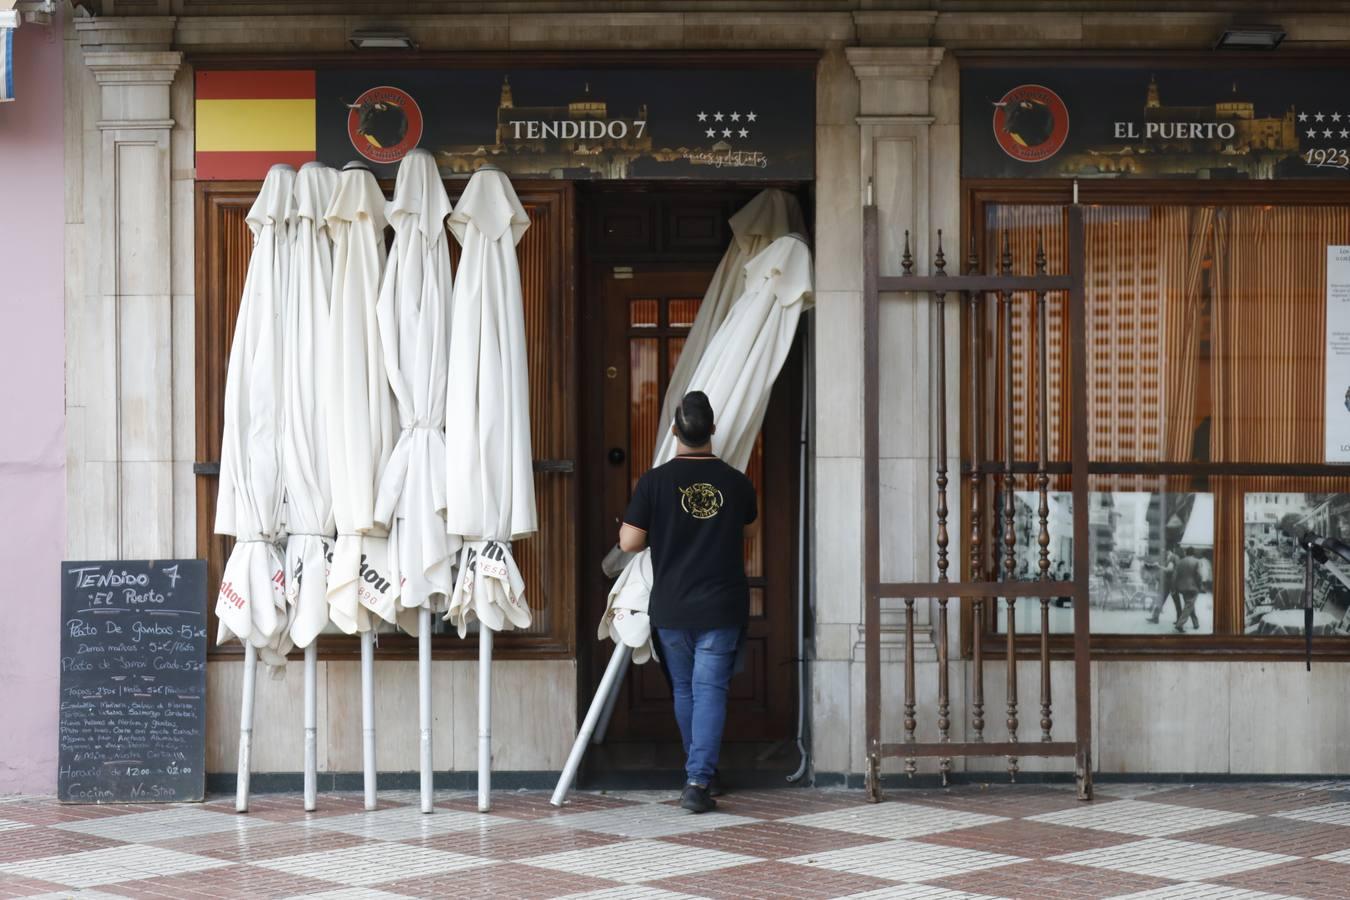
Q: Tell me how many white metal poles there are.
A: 7